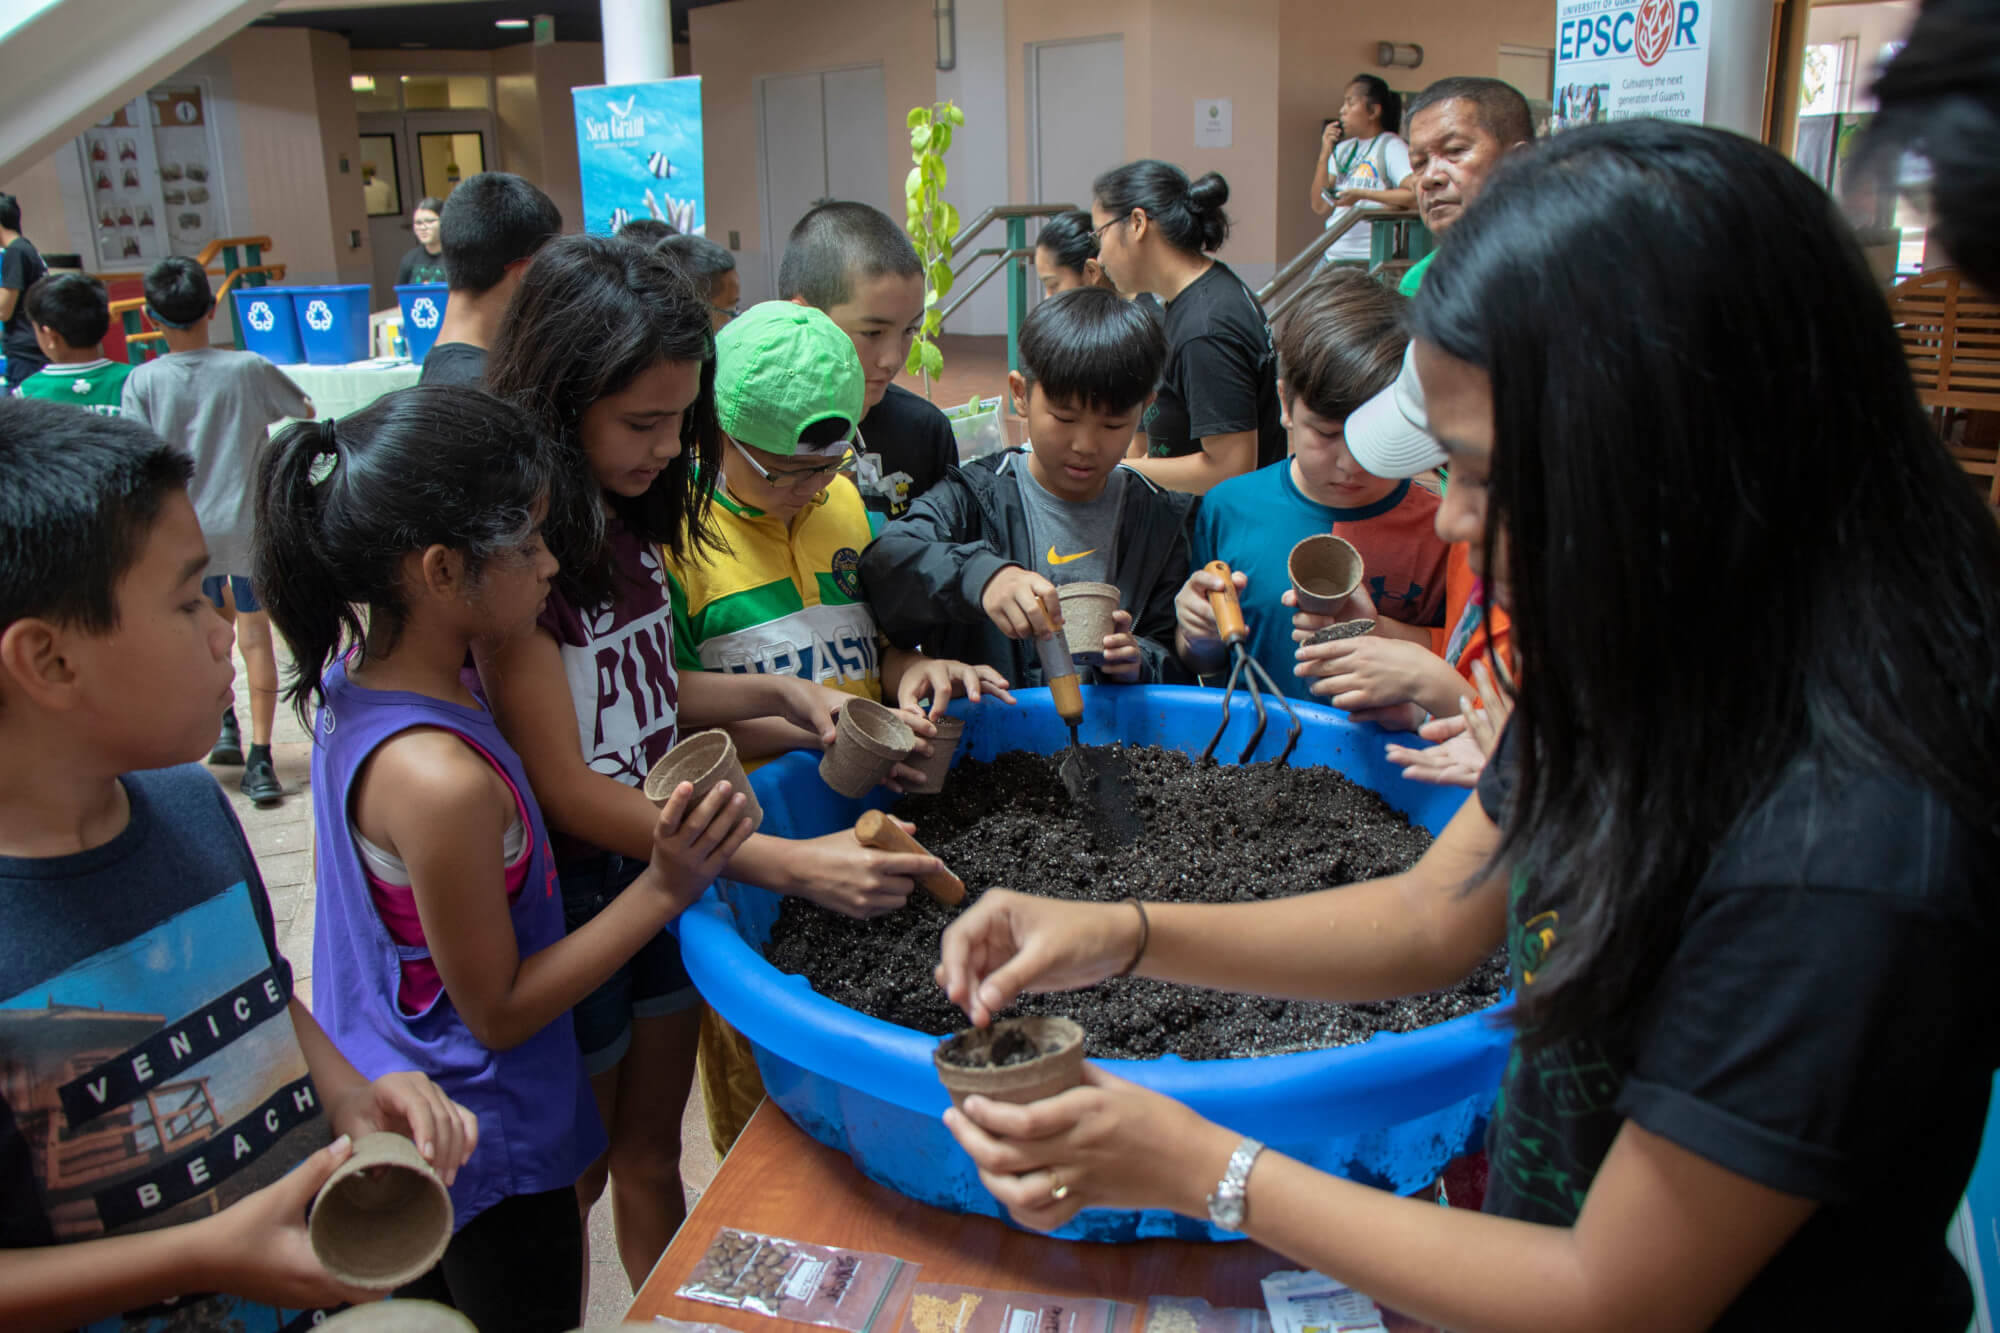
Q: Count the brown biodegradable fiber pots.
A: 8